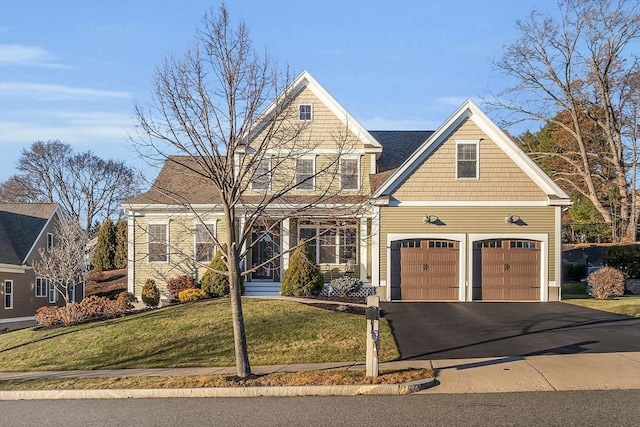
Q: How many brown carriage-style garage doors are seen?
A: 2